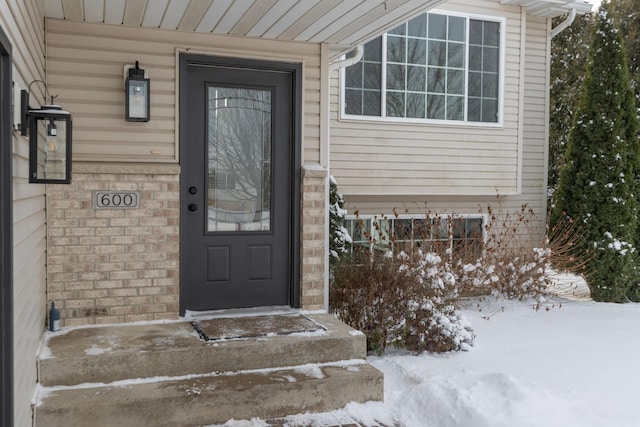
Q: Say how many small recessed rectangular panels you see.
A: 2